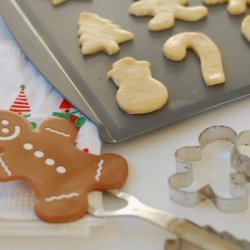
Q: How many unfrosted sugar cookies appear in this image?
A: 7